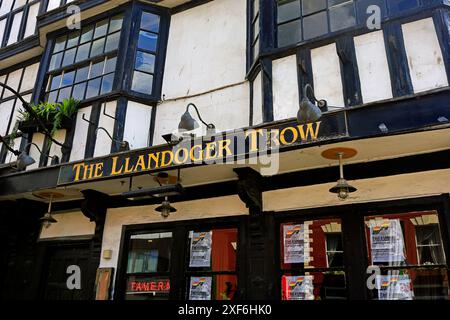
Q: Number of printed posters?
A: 6